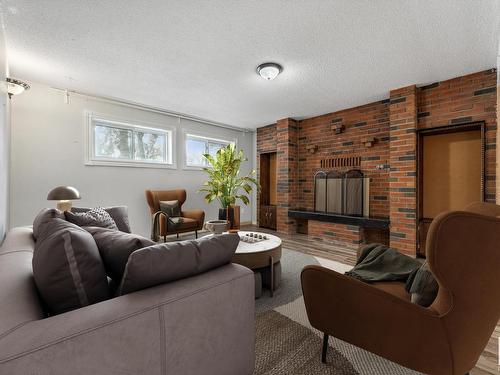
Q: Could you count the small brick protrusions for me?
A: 3